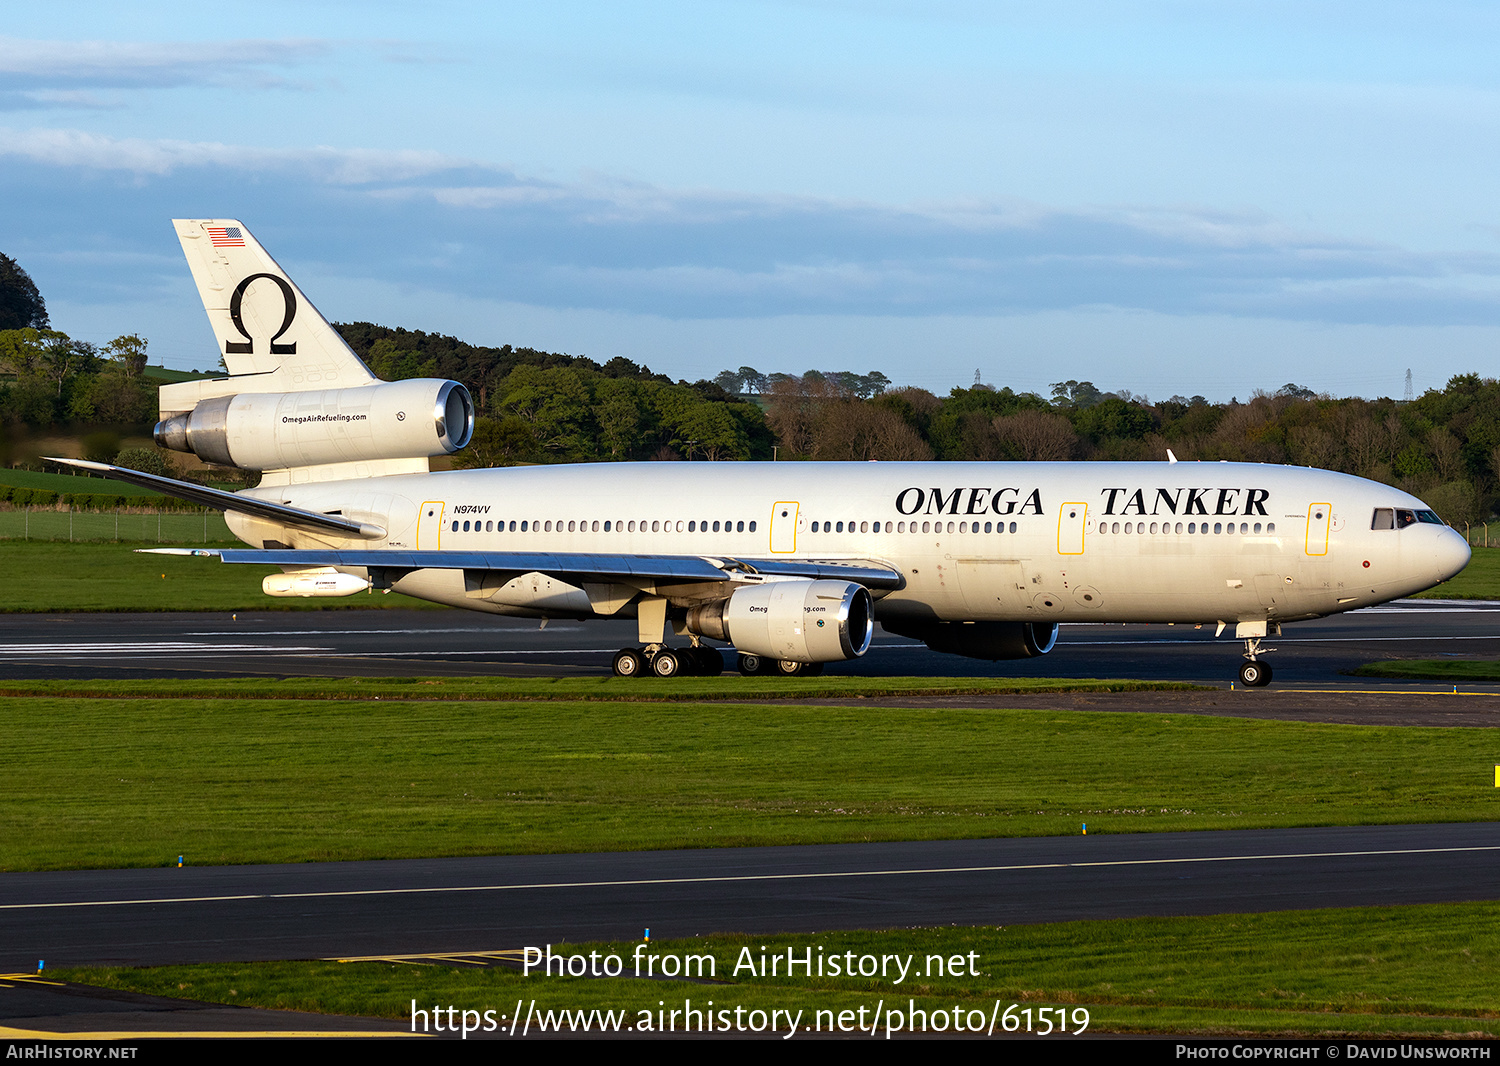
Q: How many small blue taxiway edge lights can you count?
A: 6